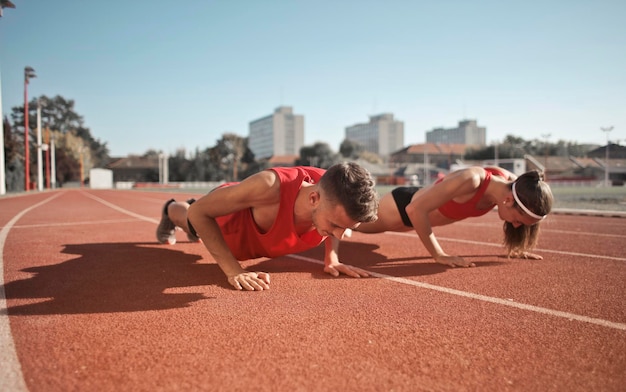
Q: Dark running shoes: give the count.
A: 2